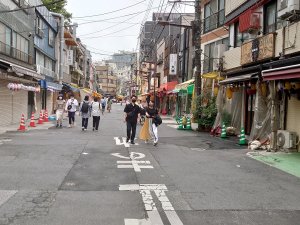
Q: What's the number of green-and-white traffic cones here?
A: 4